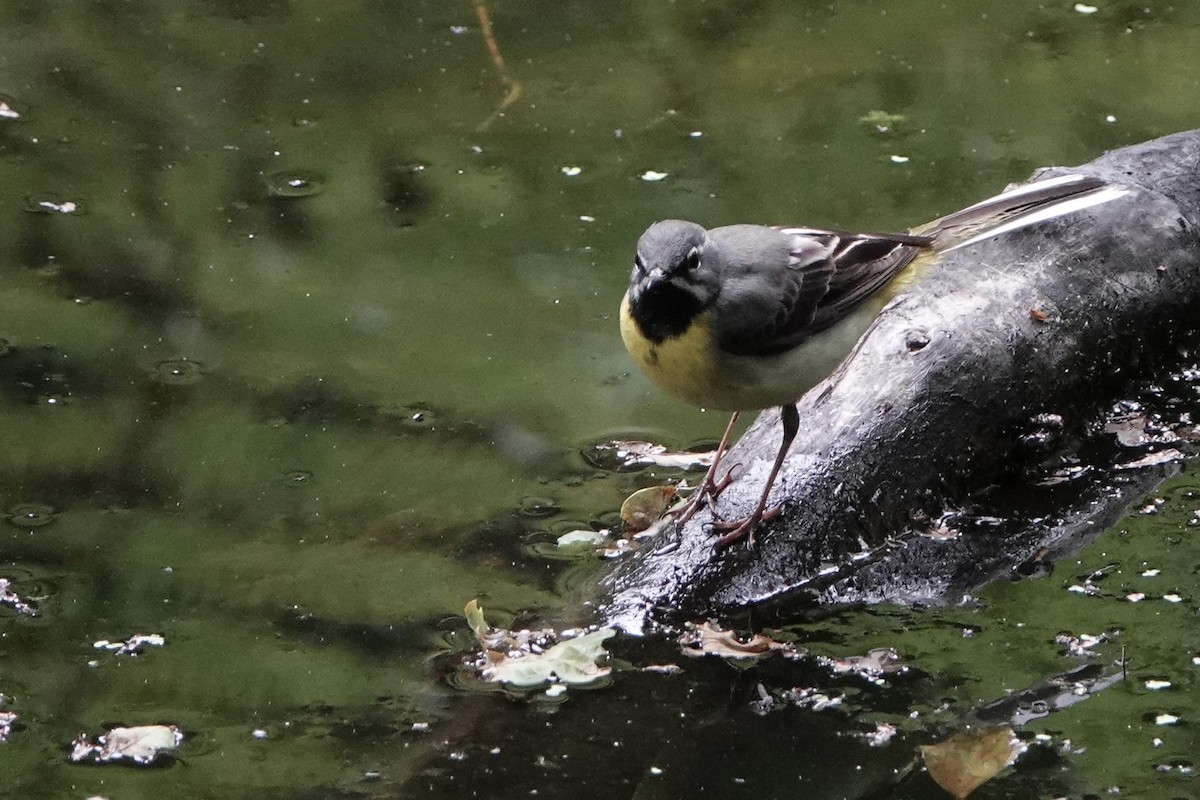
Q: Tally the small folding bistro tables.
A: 0